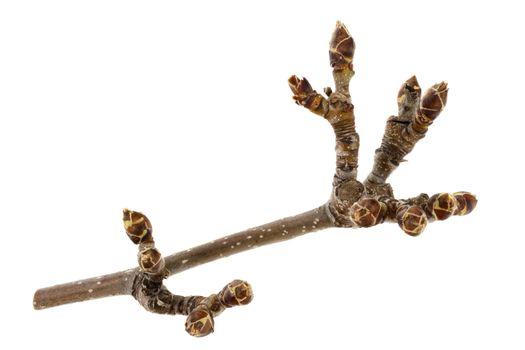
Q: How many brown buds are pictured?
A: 12